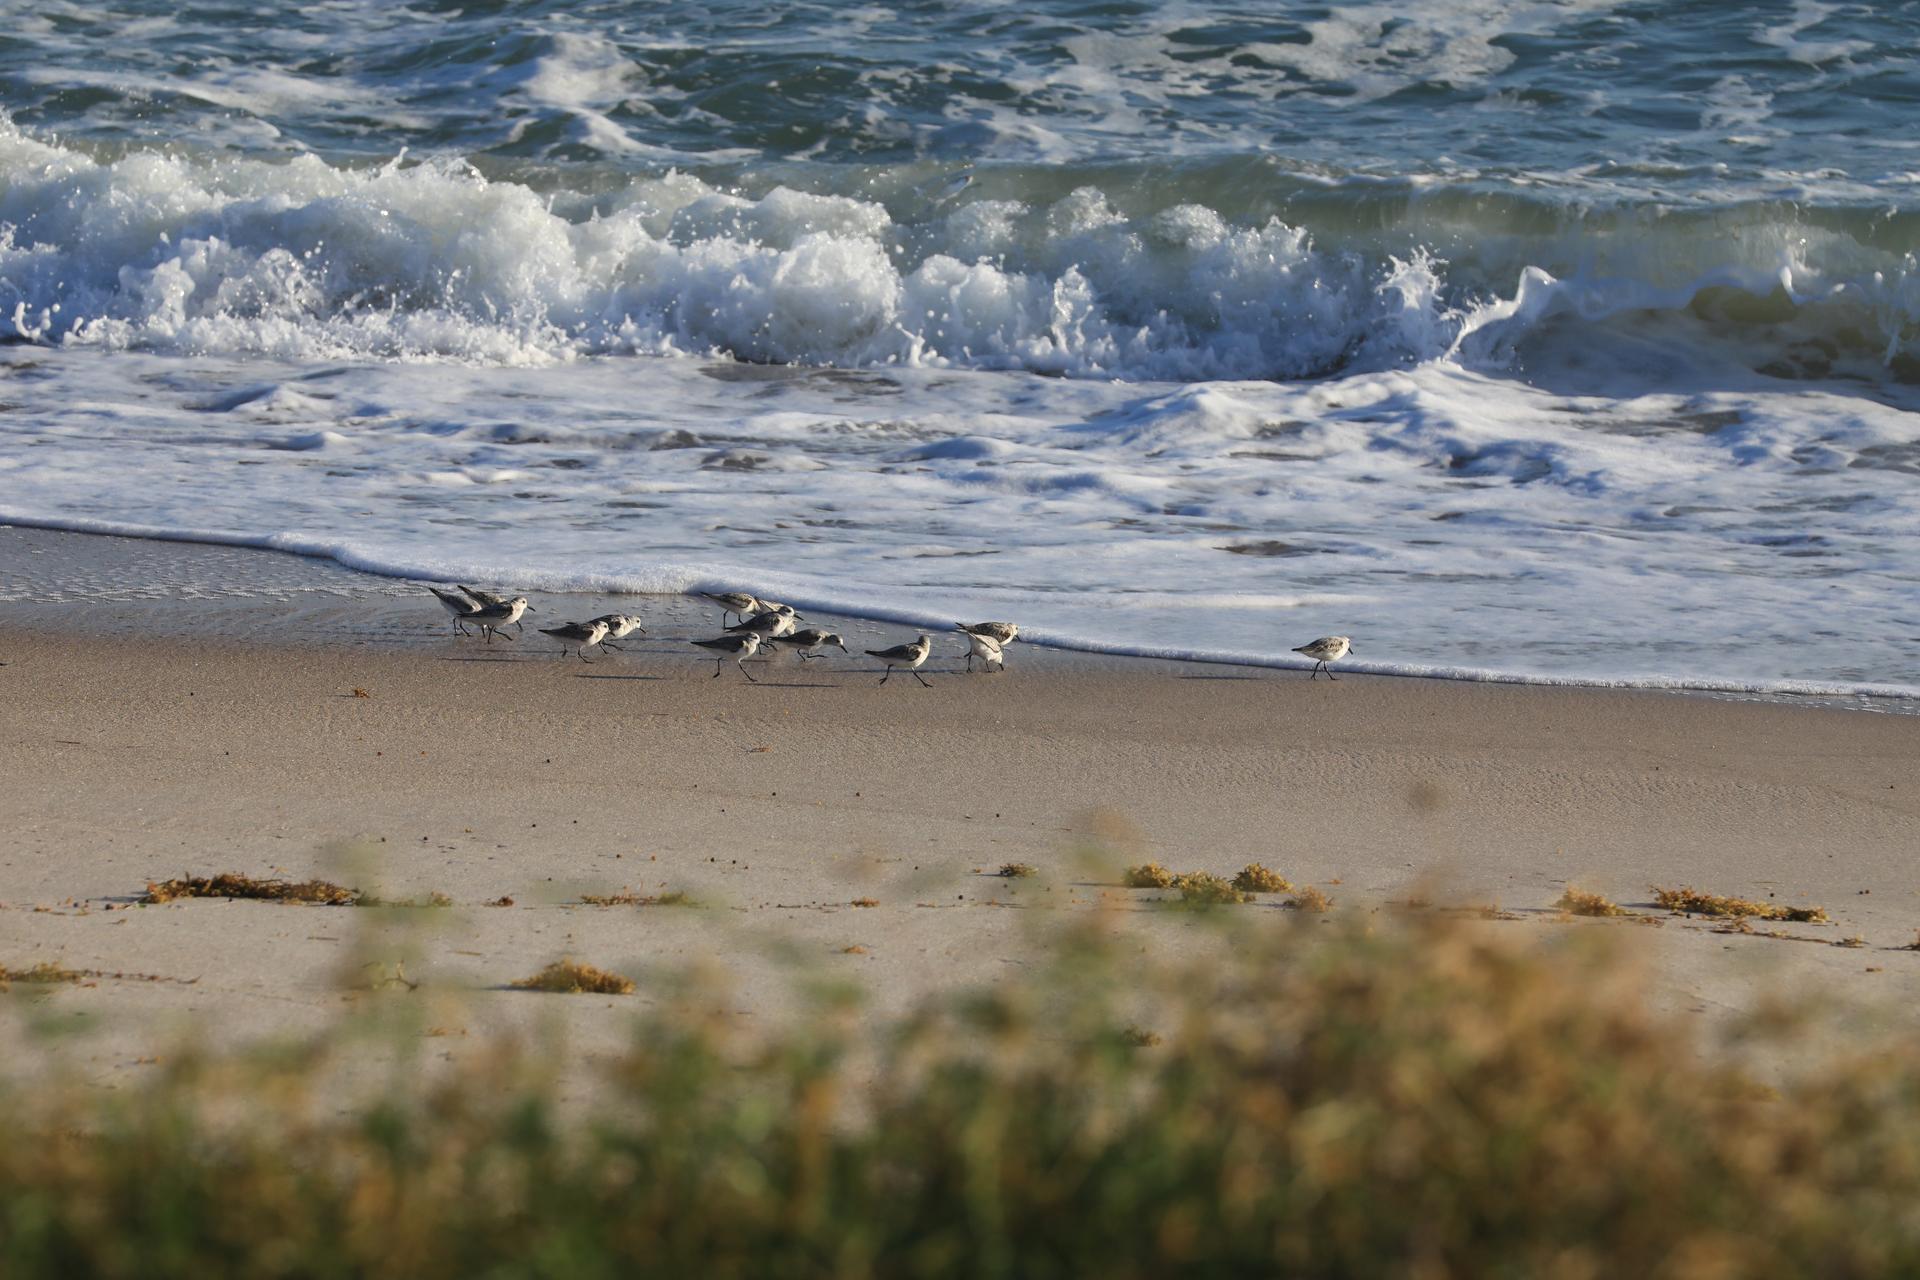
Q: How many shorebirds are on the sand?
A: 14